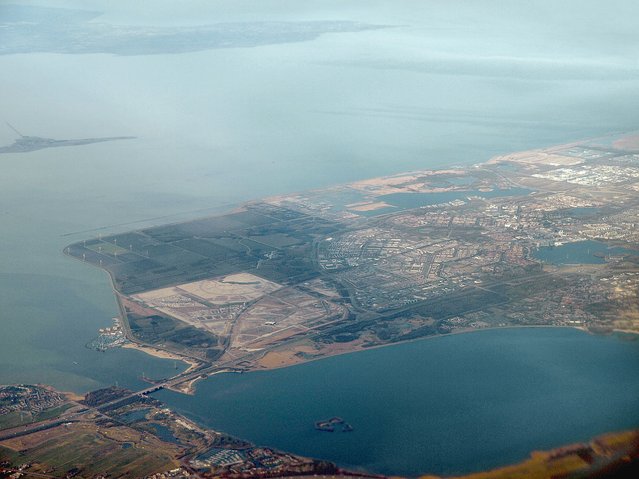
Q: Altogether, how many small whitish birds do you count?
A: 0